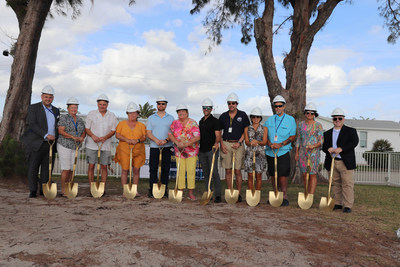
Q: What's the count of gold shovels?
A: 12